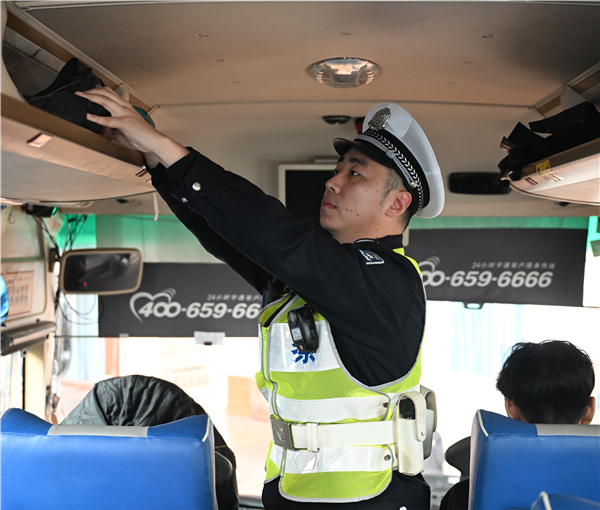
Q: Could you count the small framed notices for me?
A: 1